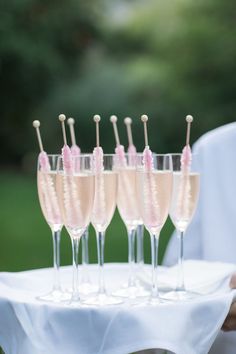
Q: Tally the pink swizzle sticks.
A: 8